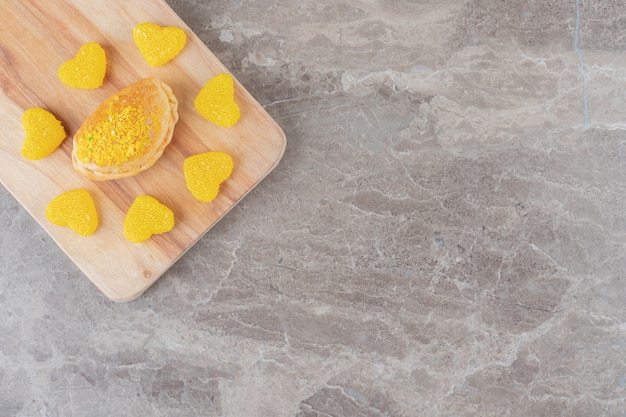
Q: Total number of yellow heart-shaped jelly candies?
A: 7